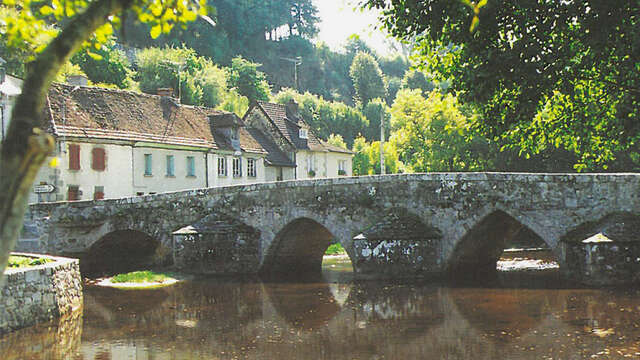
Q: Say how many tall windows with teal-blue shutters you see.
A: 3